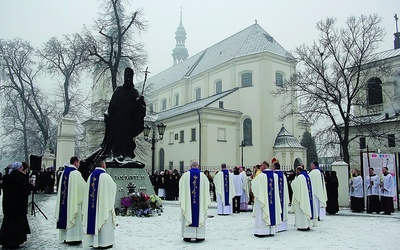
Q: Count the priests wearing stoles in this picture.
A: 8